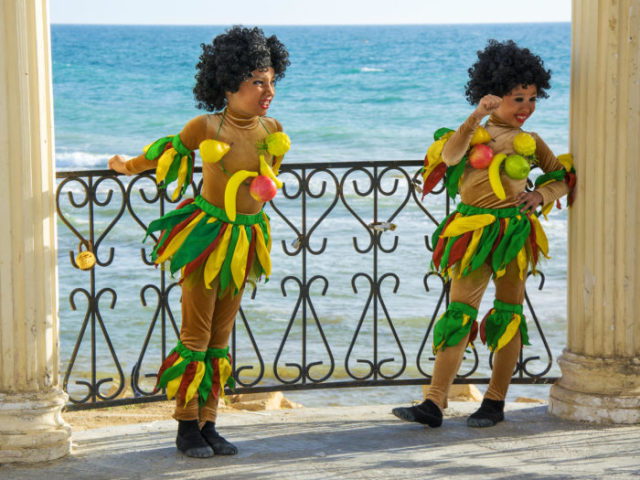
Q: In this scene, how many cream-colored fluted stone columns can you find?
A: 2